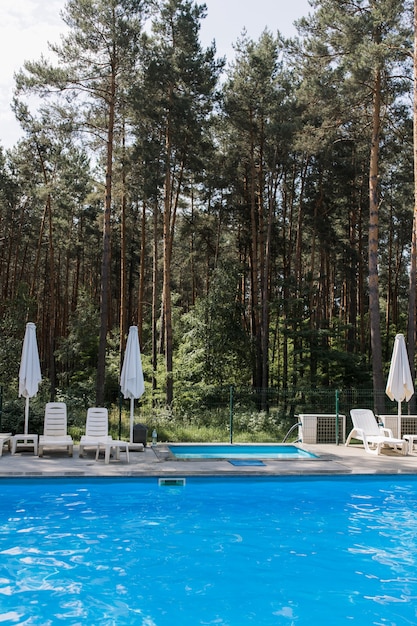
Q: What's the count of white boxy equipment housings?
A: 2